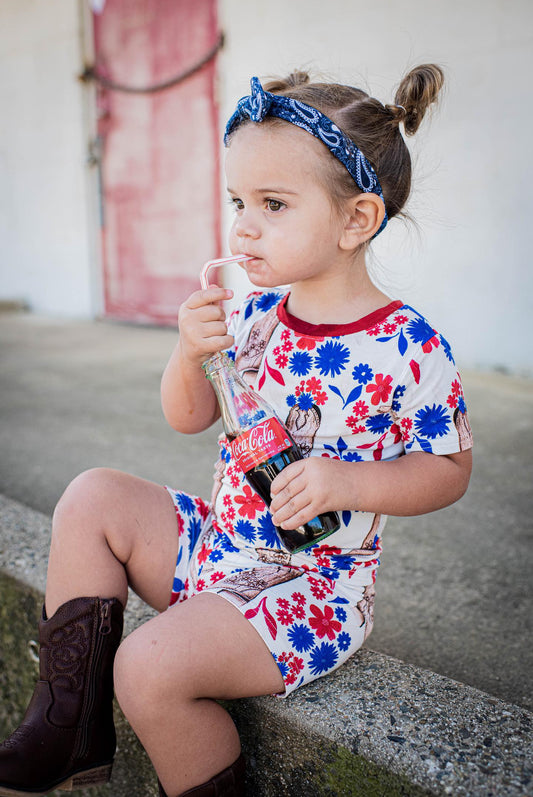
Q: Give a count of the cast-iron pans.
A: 0